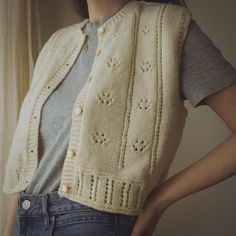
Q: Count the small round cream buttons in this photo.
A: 6